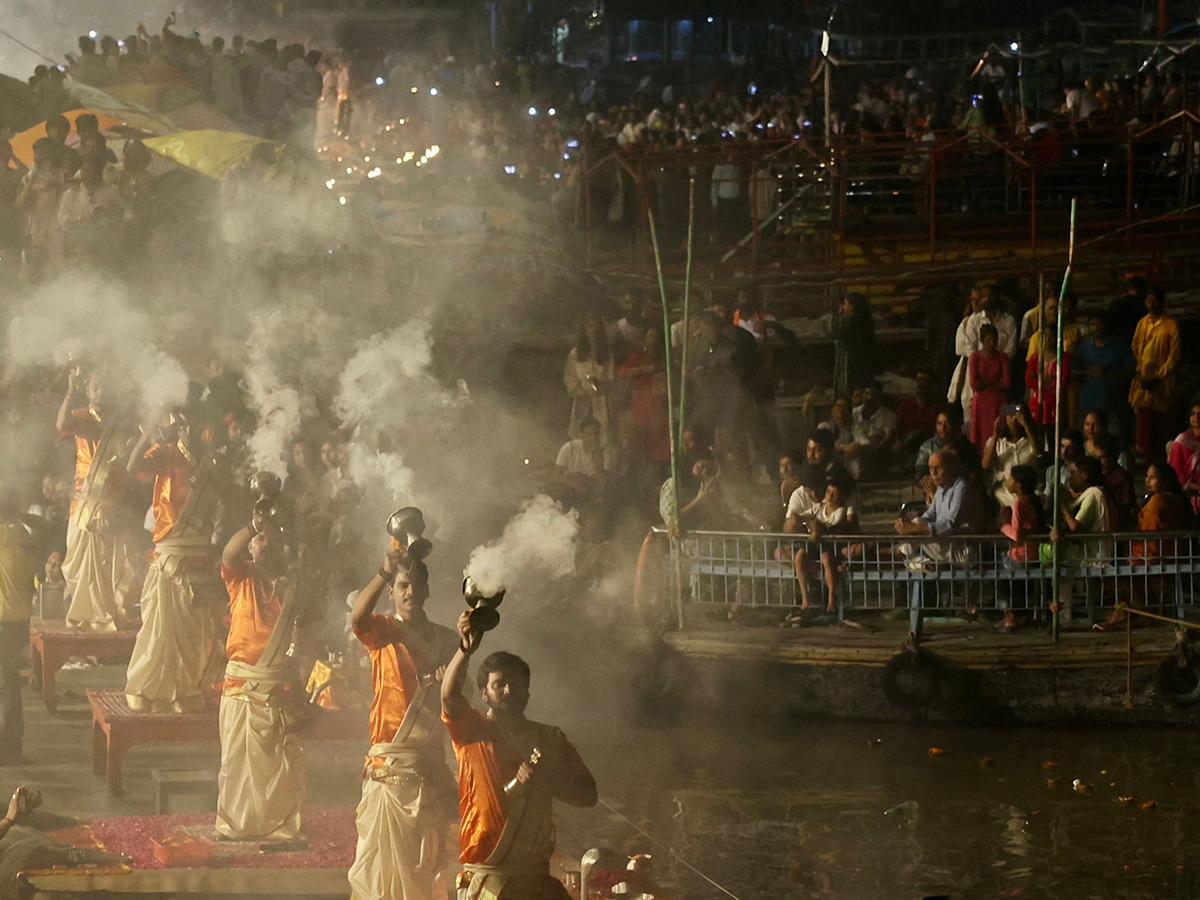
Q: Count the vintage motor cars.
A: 0